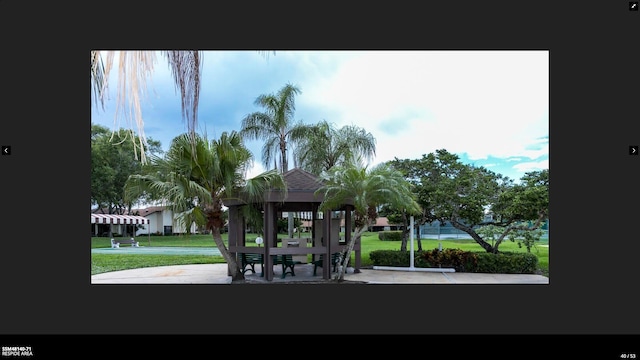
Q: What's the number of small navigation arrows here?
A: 2